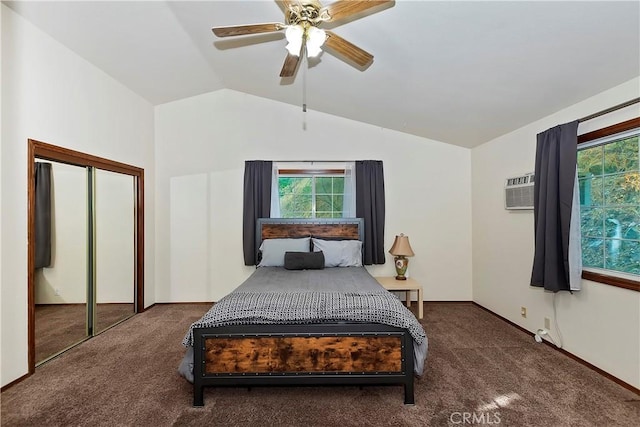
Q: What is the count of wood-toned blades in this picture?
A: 5